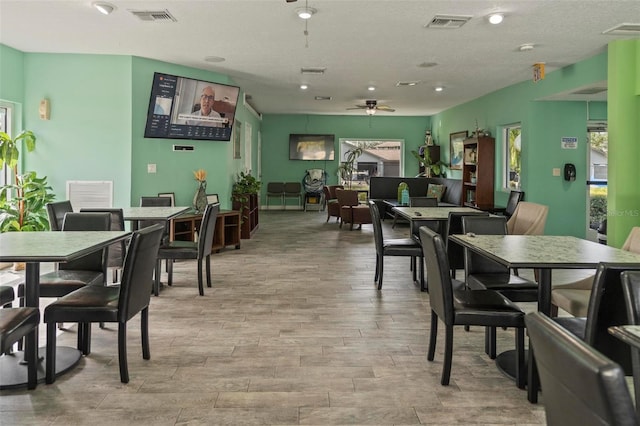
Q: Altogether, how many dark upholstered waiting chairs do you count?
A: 2